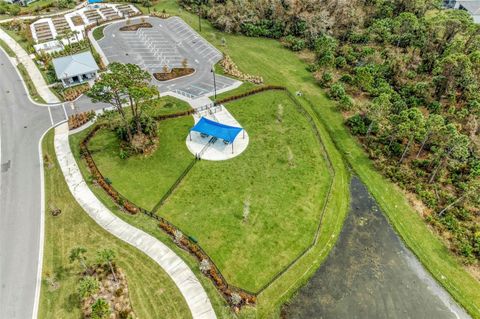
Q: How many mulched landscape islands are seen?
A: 2